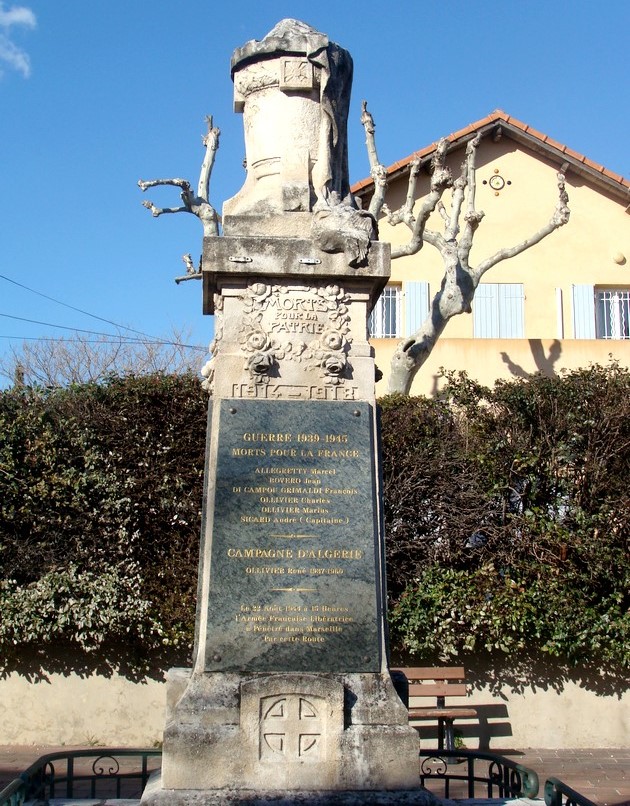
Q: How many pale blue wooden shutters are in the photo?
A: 4